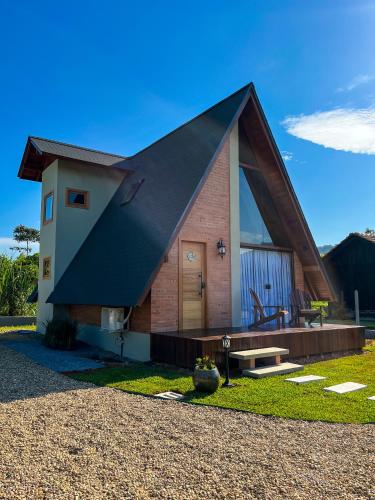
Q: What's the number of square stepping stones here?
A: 3